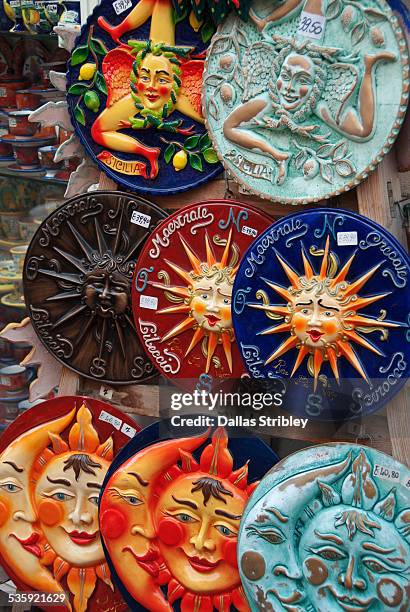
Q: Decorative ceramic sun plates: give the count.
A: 6